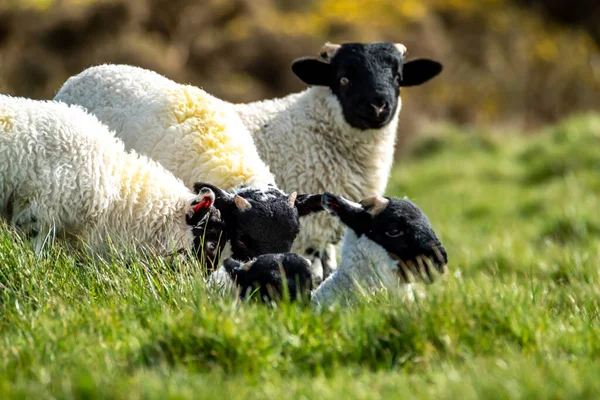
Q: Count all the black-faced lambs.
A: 5